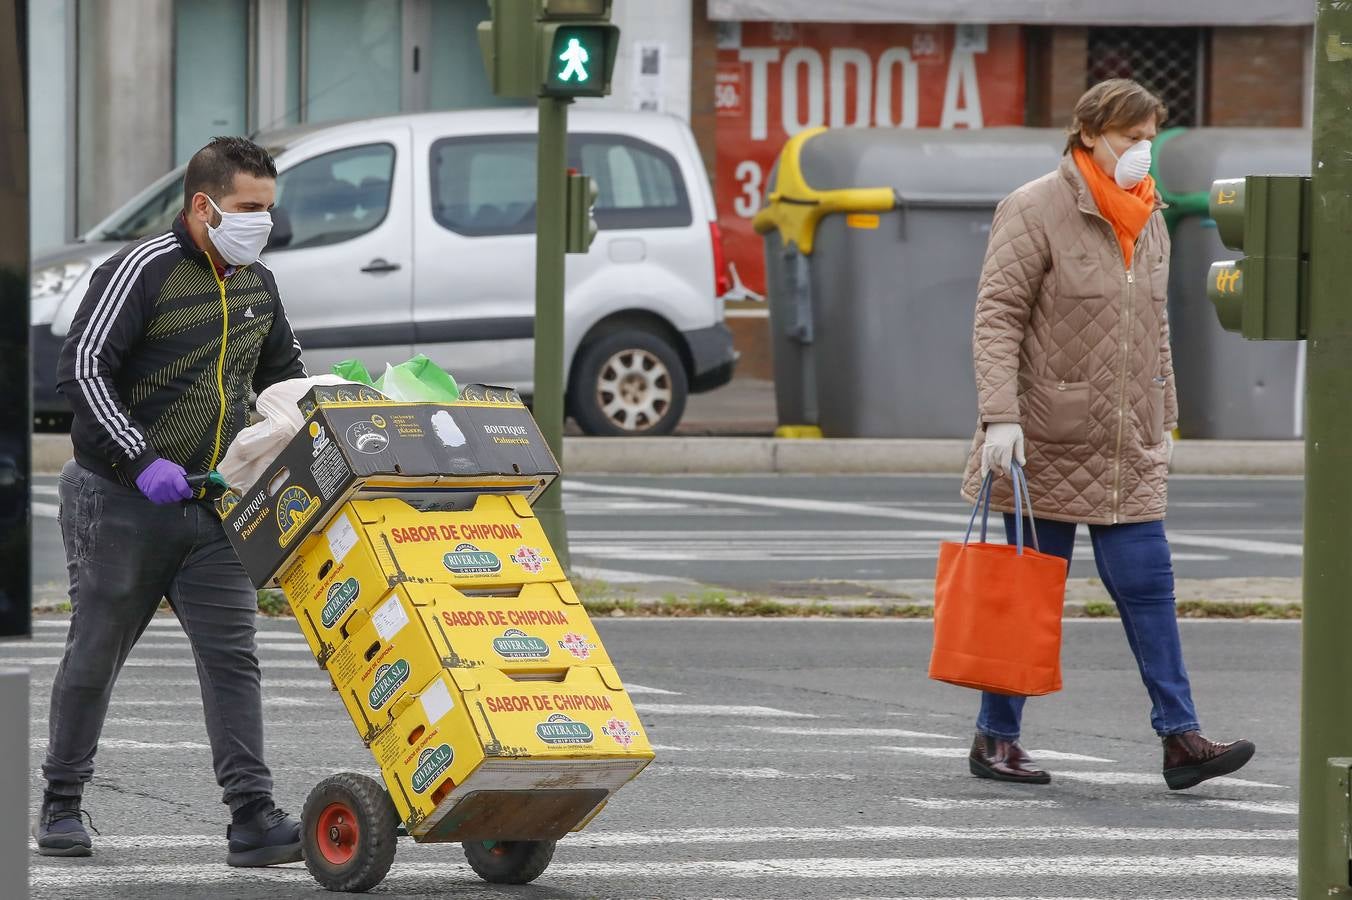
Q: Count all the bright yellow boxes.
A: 3